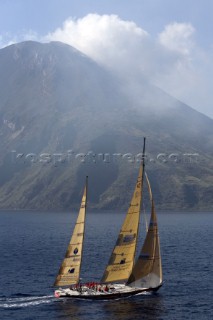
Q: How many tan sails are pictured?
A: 3